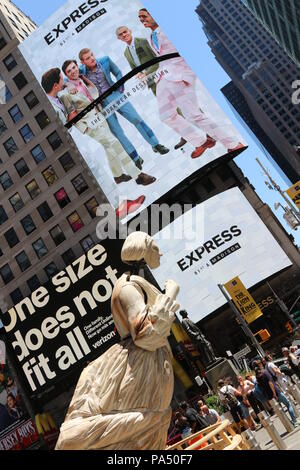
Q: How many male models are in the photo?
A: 5